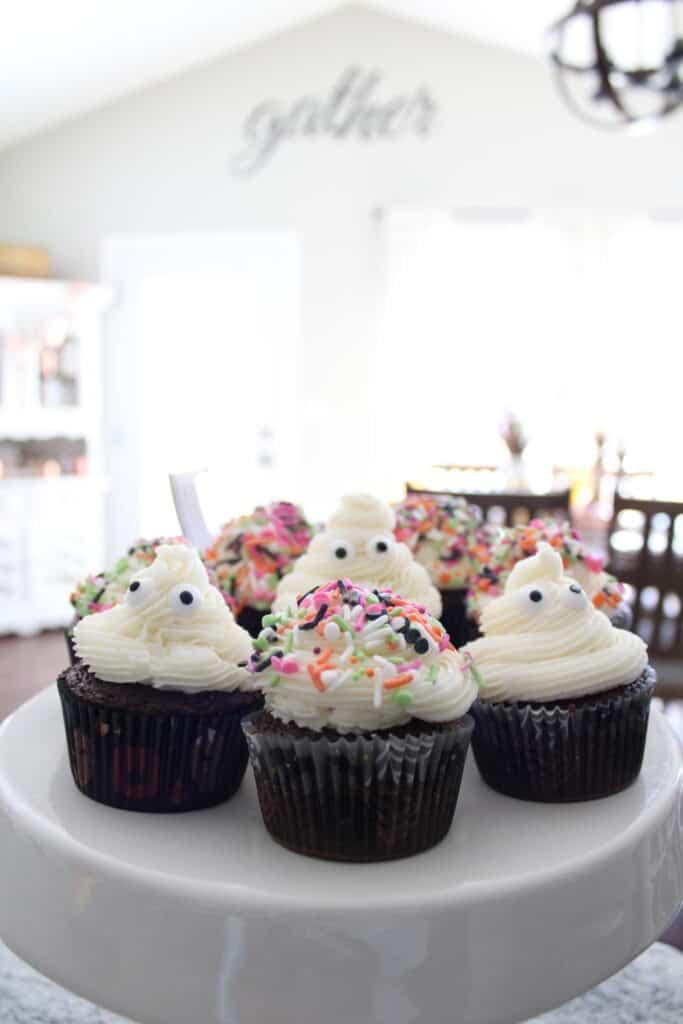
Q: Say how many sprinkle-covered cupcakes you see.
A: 5